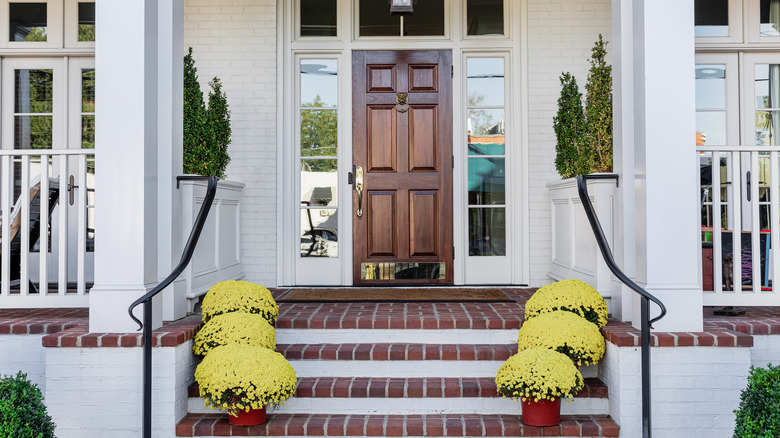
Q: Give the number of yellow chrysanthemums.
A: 6